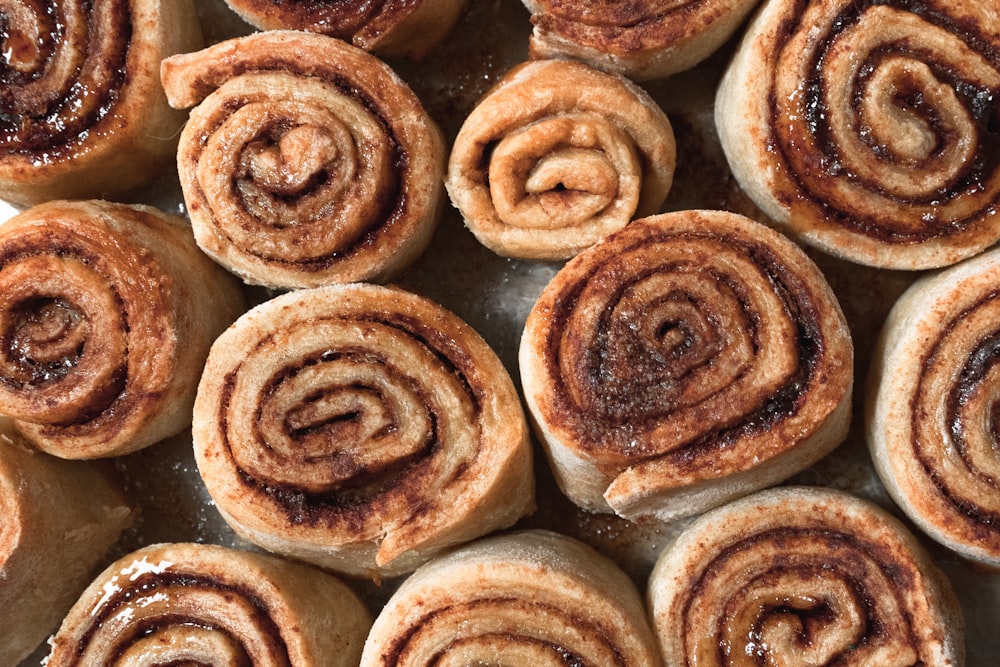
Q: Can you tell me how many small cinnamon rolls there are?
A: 1